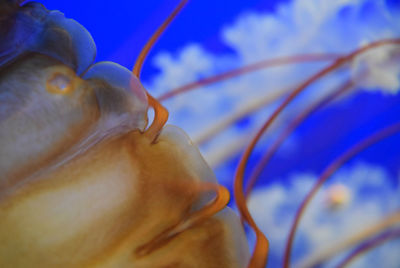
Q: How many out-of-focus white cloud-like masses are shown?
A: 2